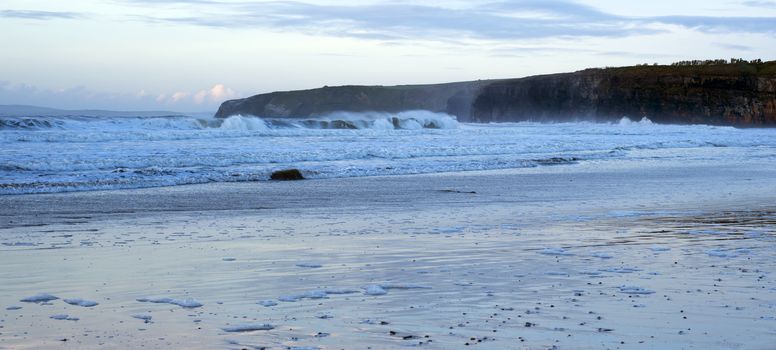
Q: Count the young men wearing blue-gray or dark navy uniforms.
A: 0